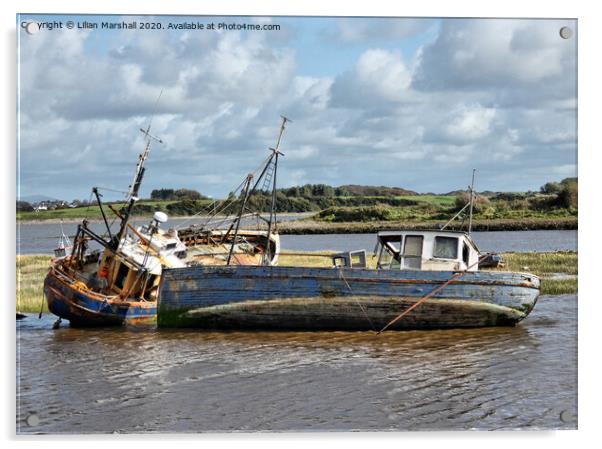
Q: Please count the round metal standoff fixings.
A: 4